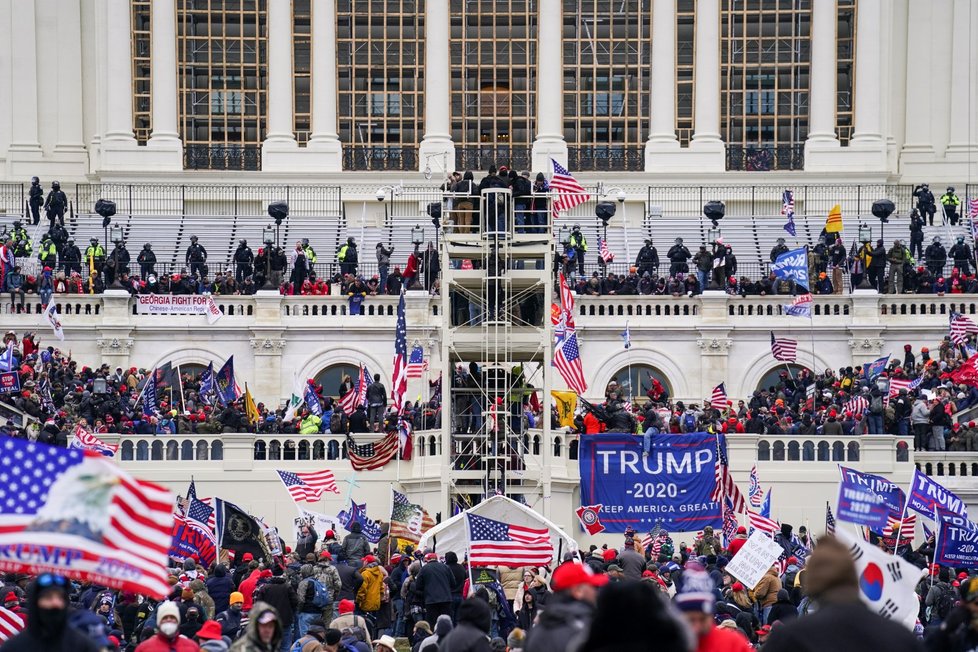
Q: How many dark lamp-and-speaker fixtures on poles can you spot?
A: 6